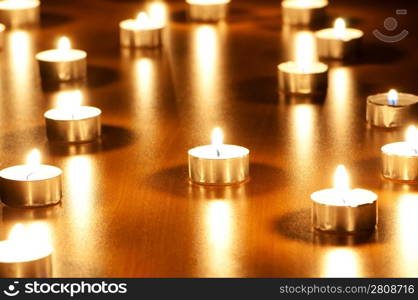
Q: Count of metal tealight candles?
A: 15